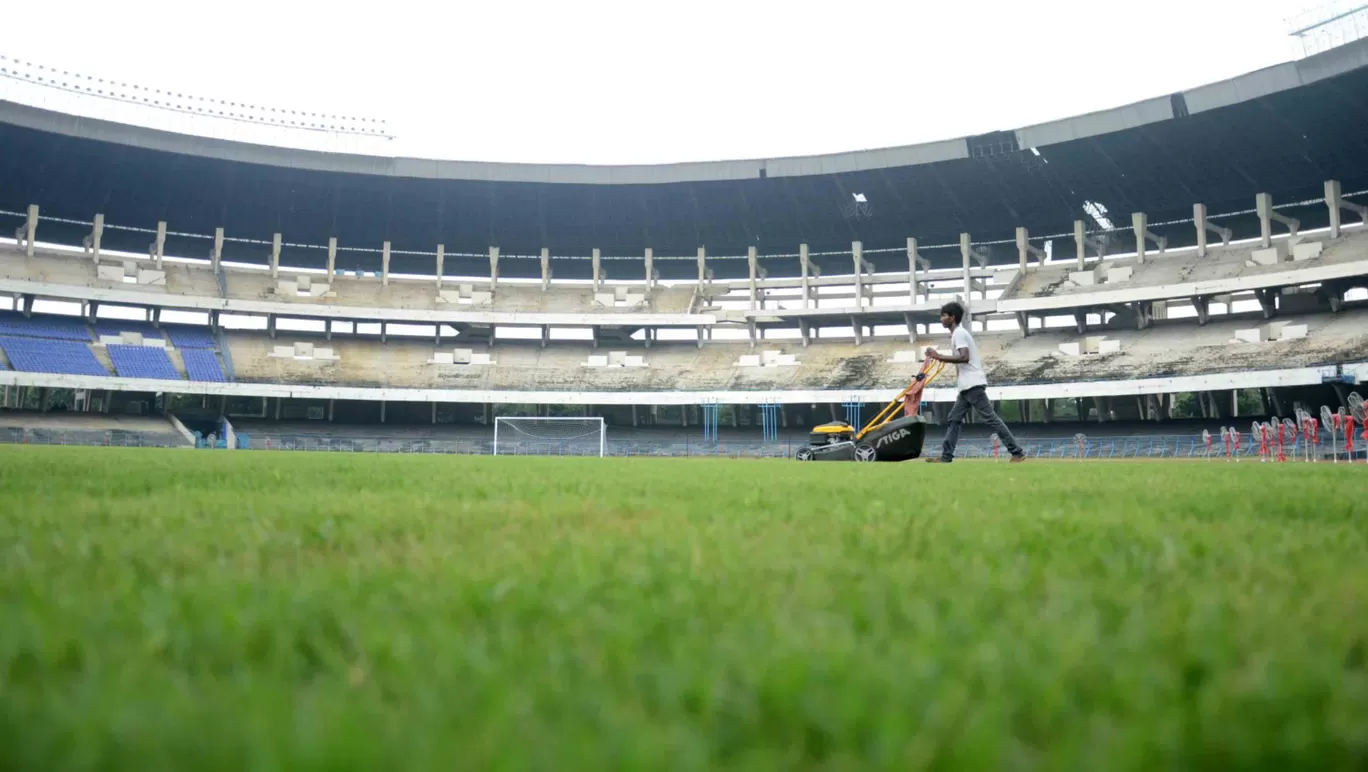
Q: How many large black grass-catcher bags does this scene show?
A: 1